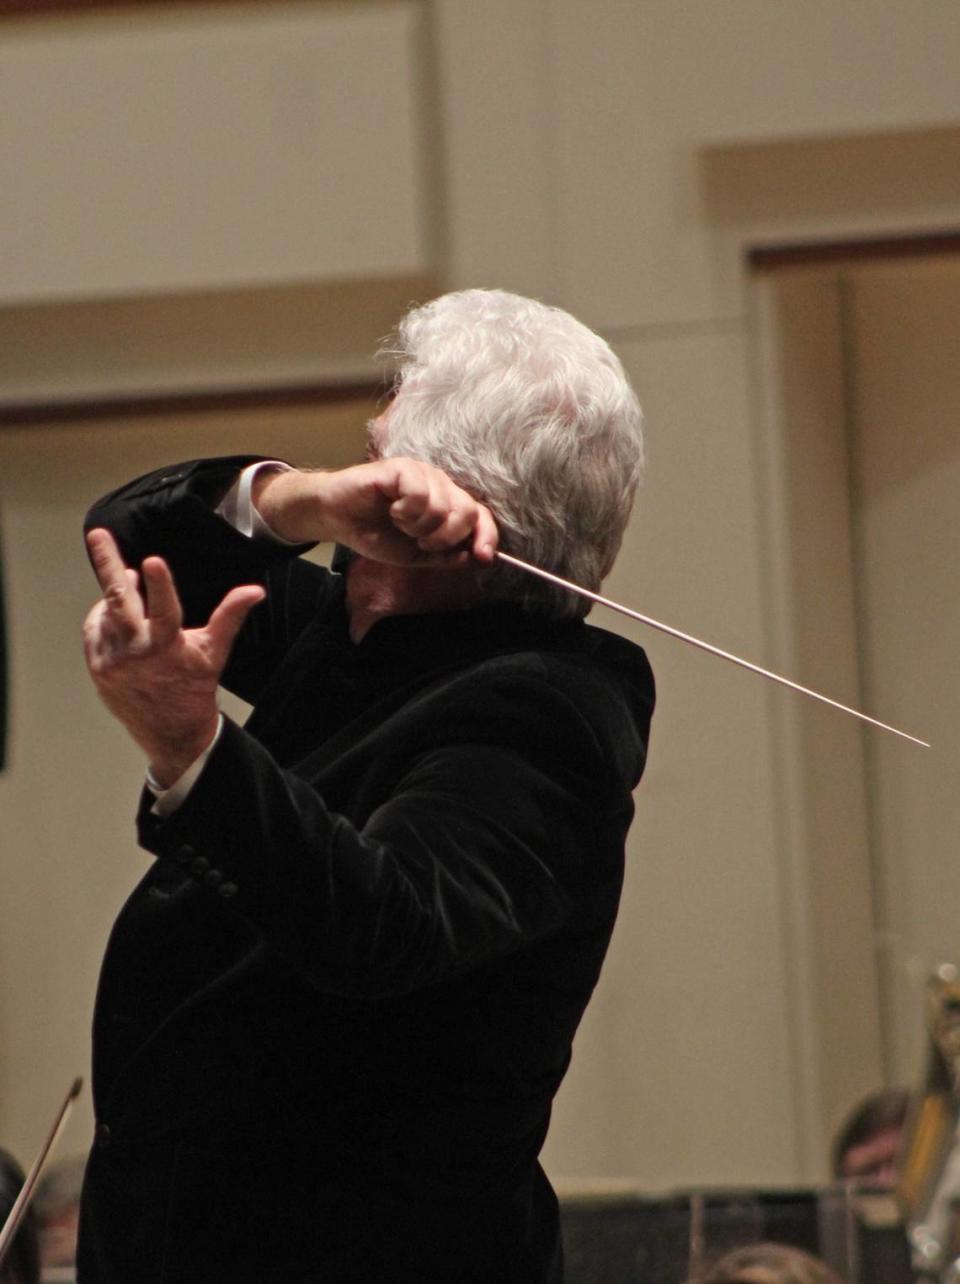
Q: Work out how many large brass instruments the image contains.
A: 1